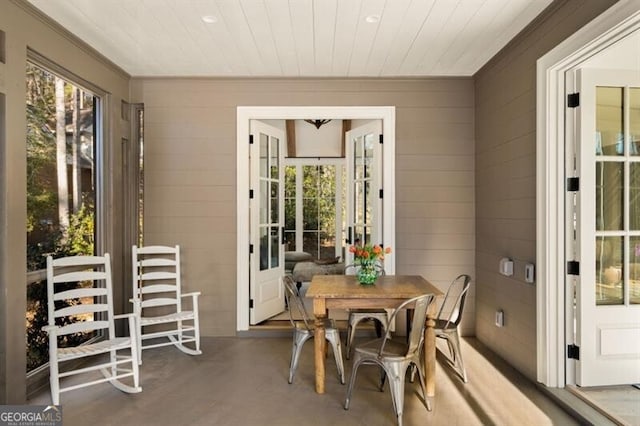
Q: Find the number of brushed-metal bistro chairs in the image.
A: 4